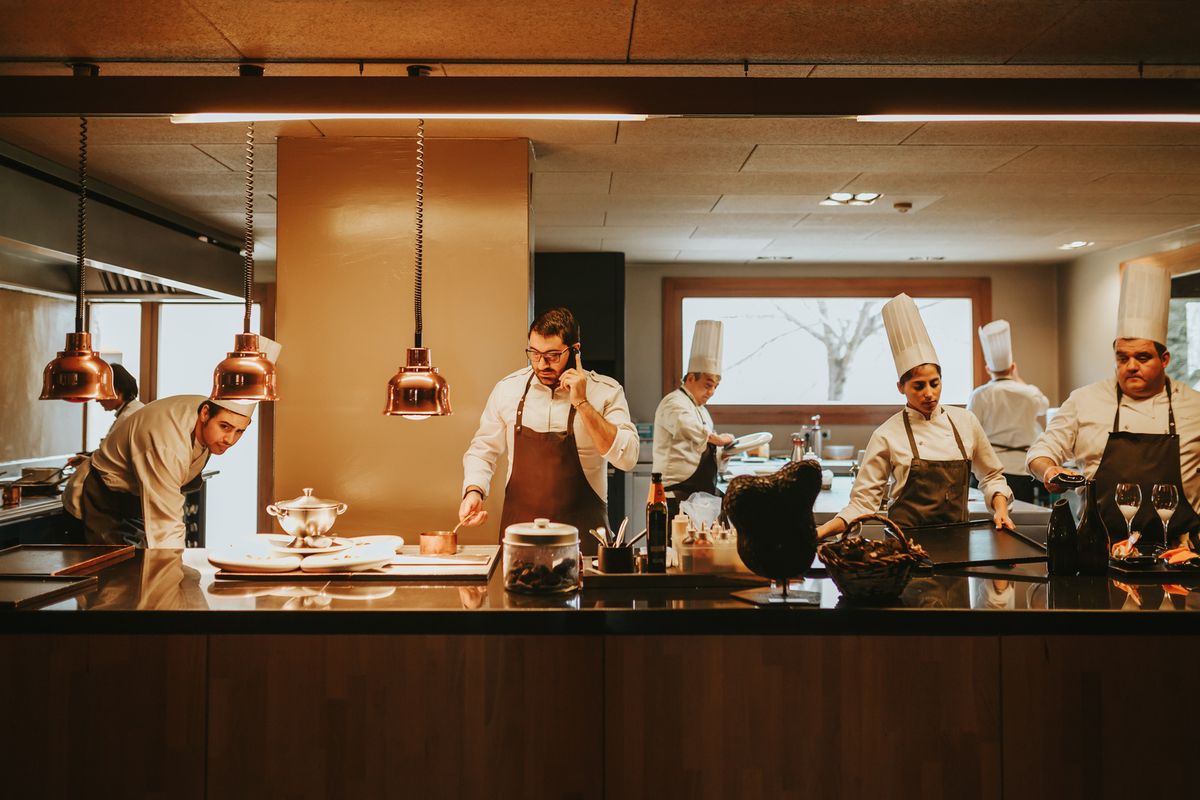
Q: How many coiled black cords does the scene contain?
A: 3